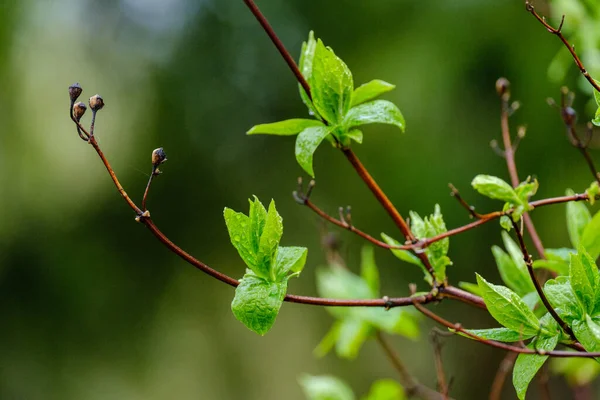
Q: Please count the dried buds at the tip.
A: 4